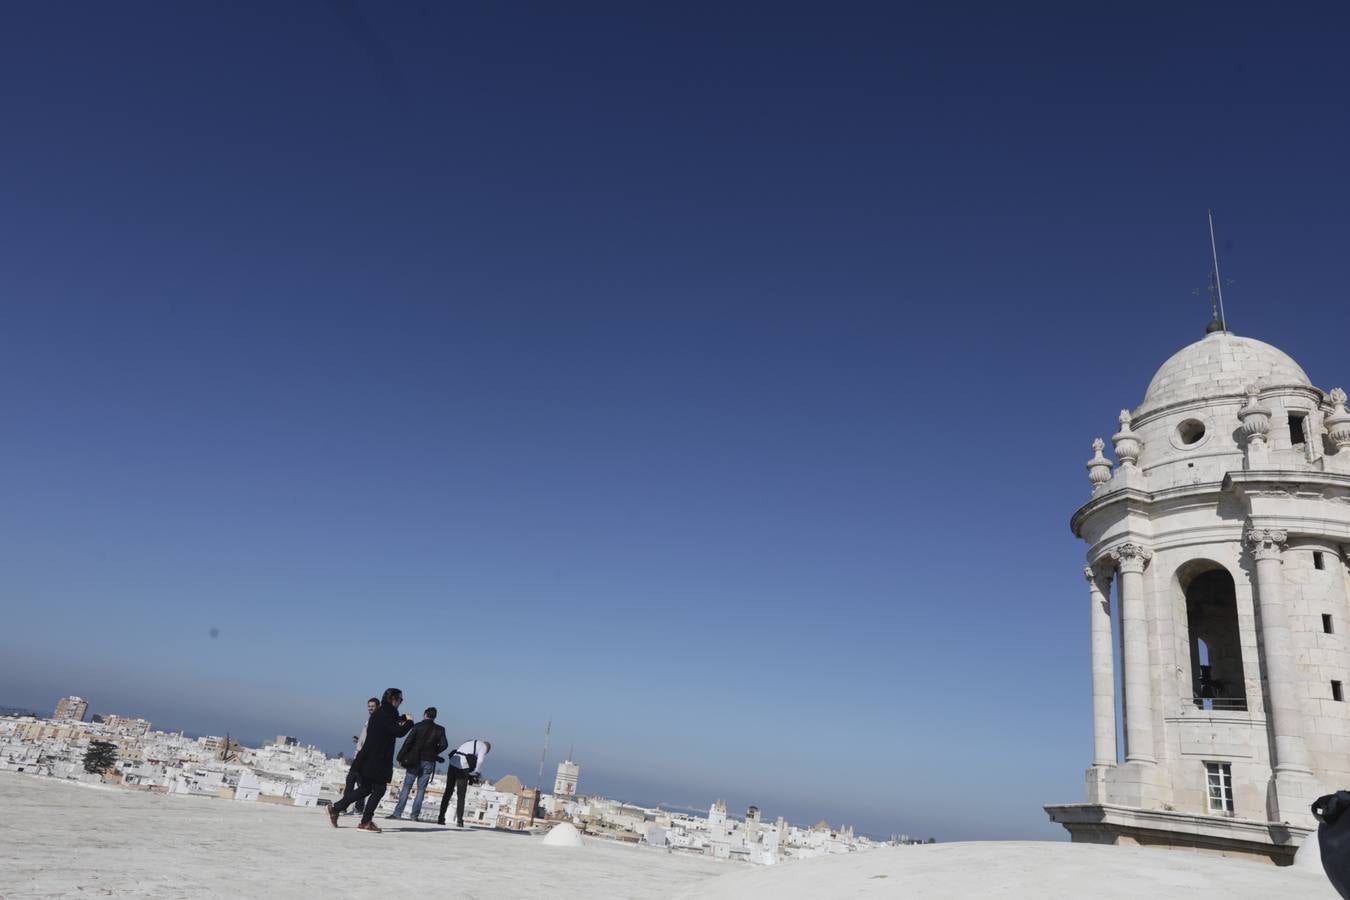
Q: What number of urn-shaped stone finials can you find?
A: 4